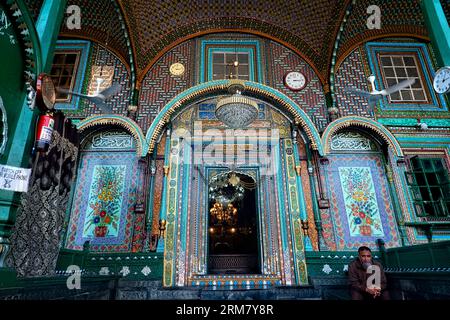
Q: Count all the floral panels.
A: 2